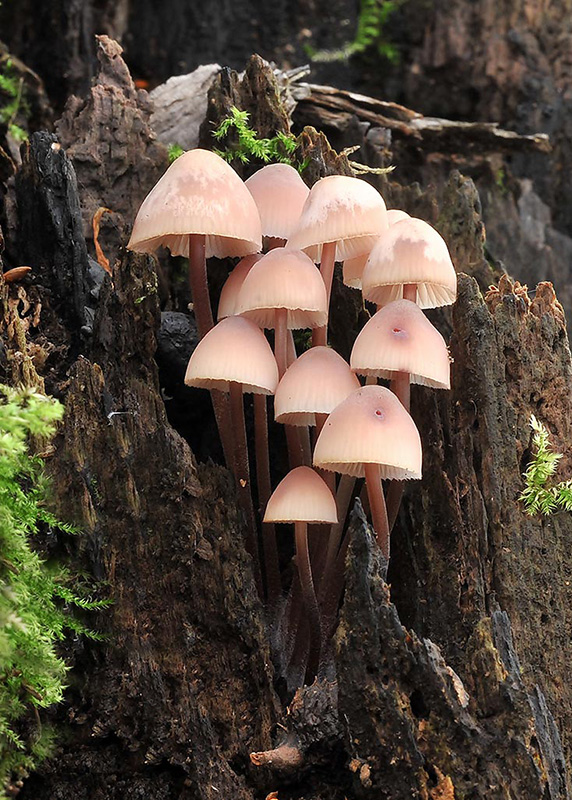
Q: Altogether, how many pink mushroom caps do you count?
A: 12